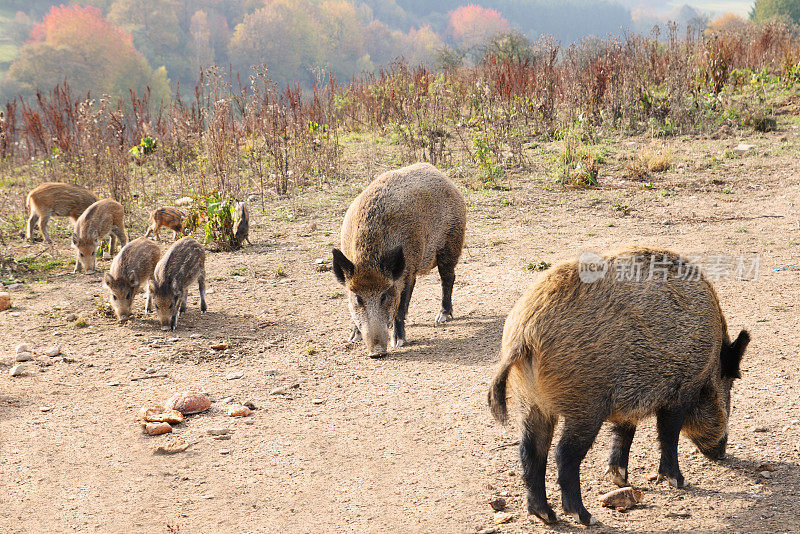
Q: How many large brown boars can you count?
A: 2